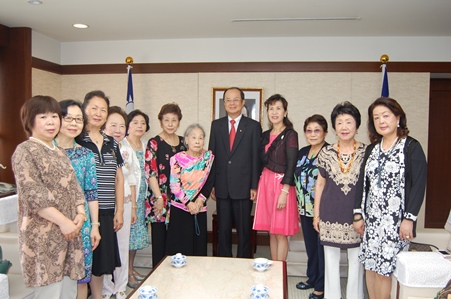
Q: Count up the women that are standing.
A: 11